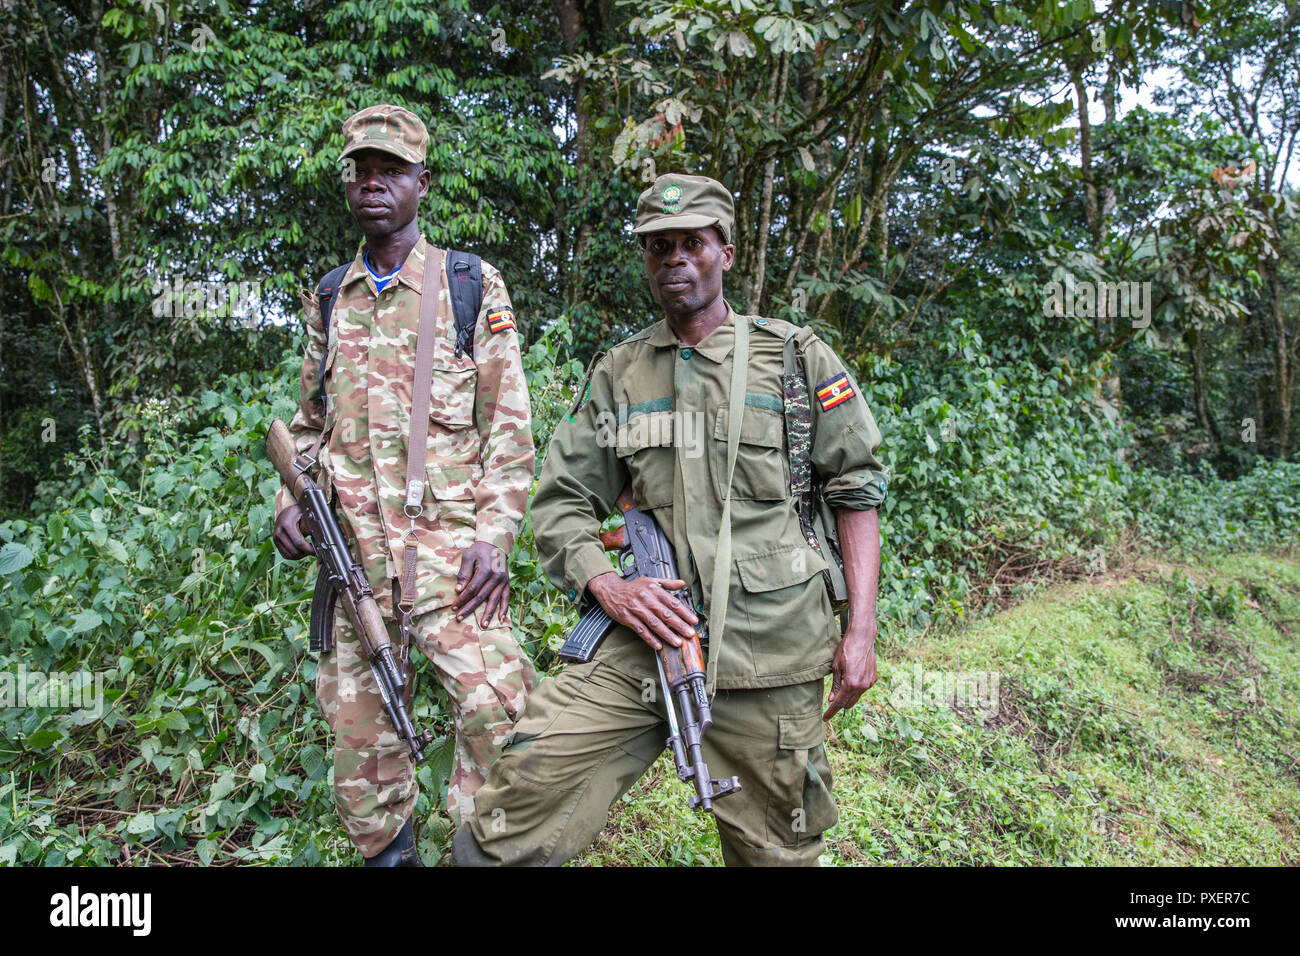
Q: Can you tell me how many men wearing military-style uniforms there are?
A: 2